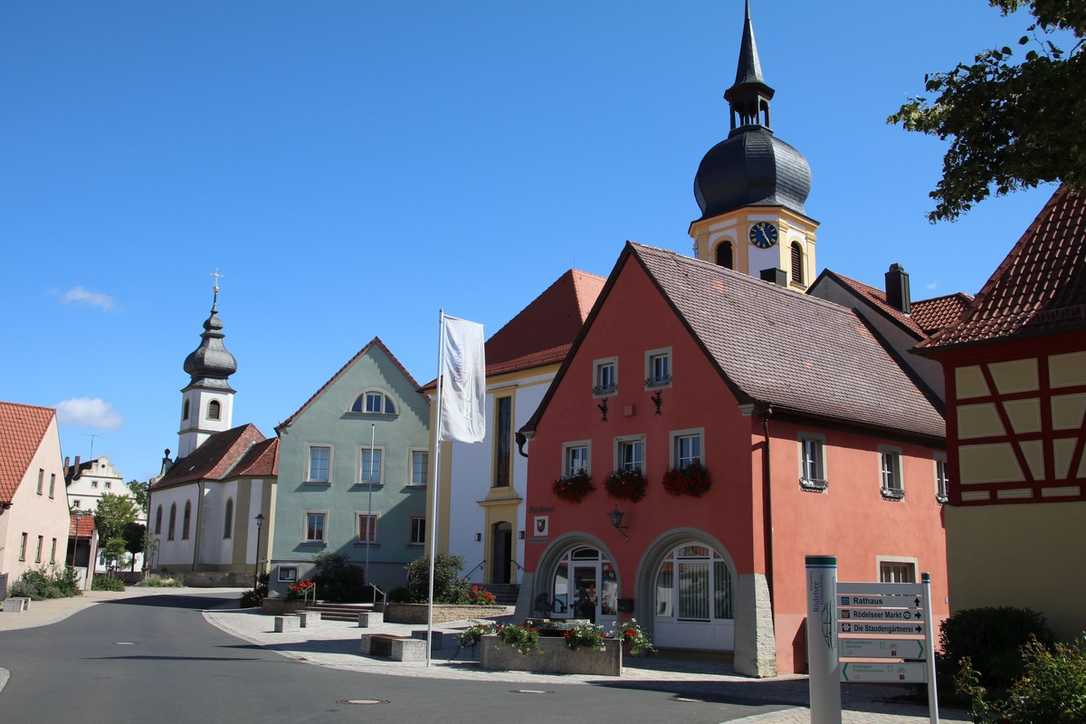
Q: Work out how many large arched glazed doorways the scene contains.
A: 2